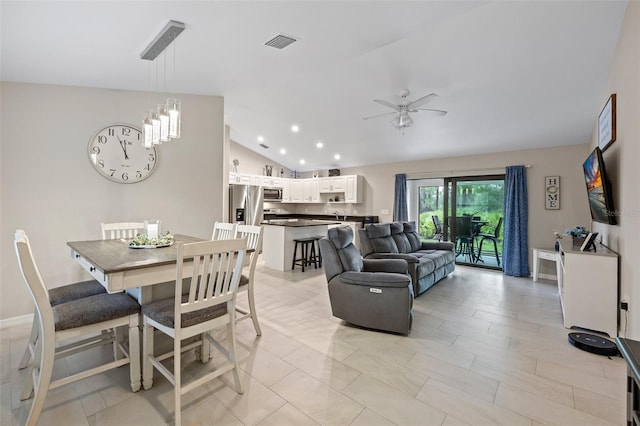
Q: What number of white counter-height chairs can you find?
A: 6